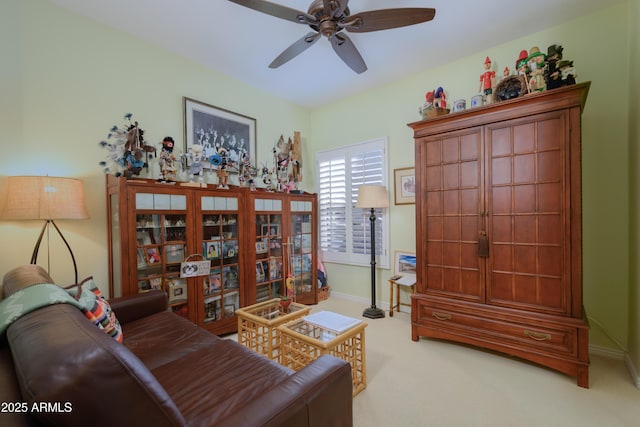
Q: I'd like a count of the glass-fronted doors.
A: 4